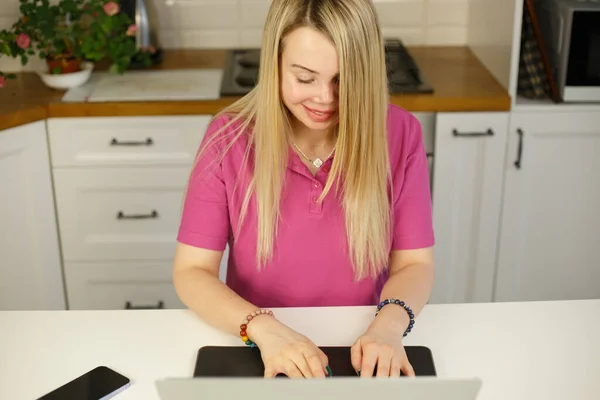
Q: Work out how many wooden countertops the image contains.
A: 1